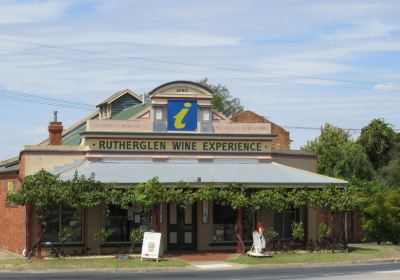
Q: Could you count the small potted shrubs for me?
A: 6